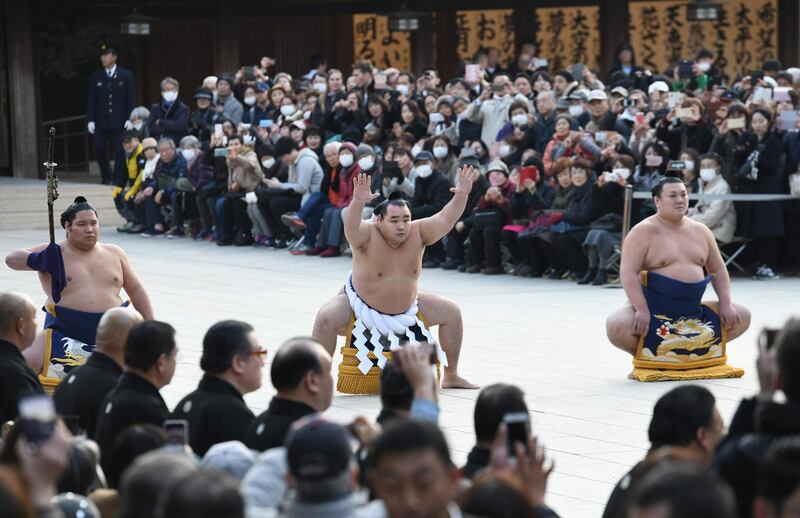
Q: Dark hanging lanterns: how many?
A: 3